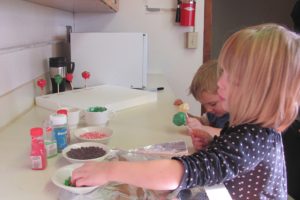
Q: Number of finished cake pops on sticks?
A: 4